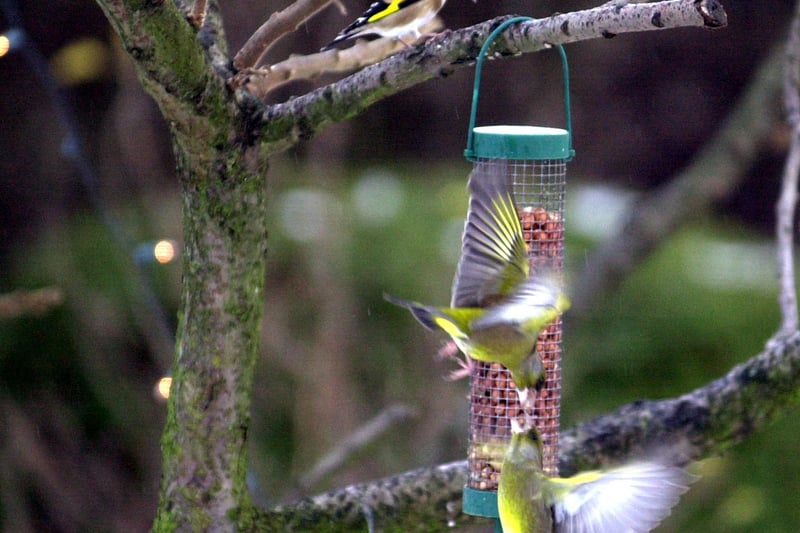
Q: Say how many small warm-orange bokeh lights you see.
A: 3